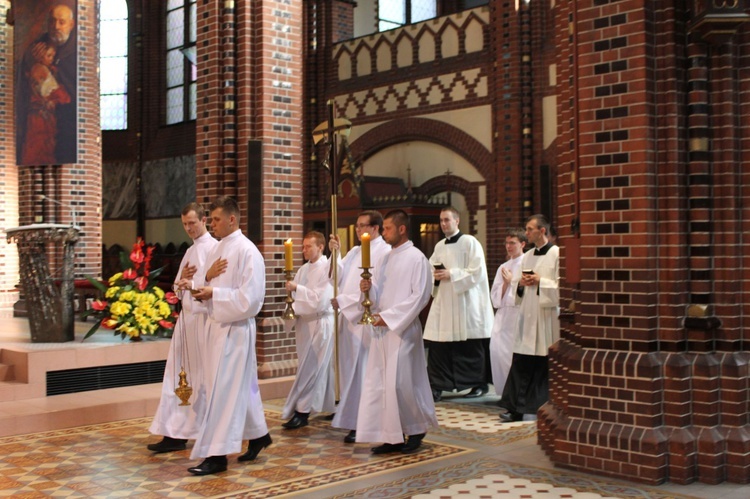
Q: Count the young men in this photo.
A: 8